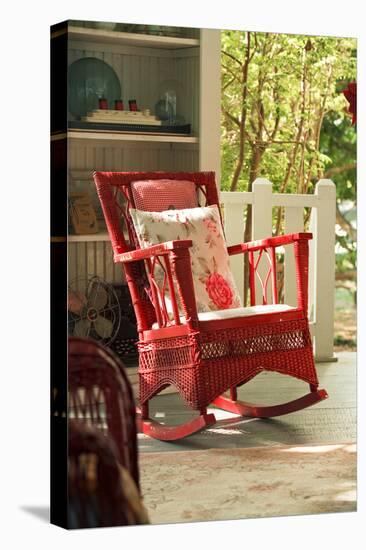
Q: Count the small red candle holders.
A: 3